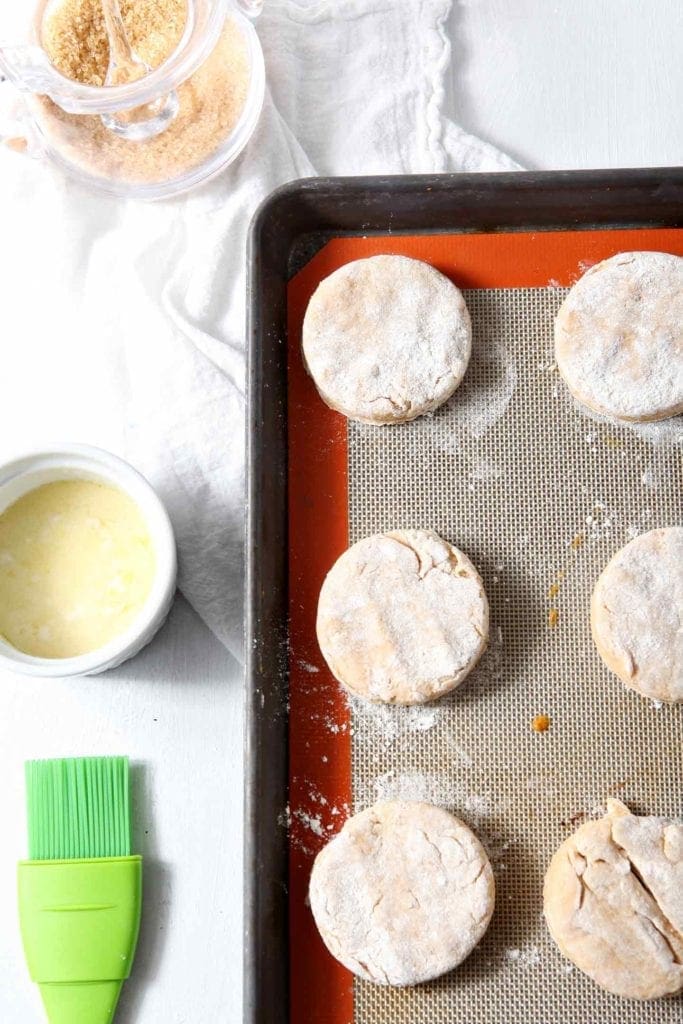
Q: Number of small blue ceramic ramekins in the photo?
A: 0